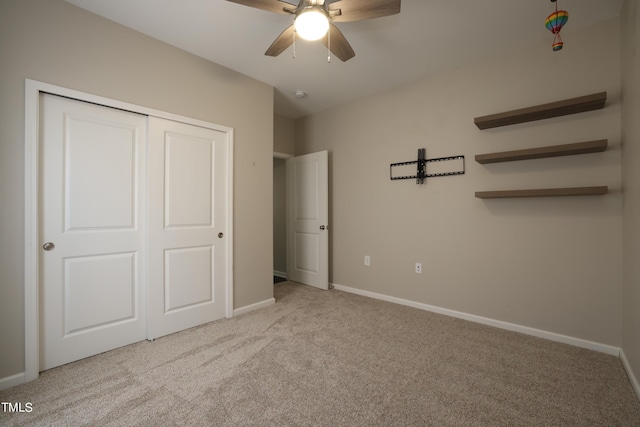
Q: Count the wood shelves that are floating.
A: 3